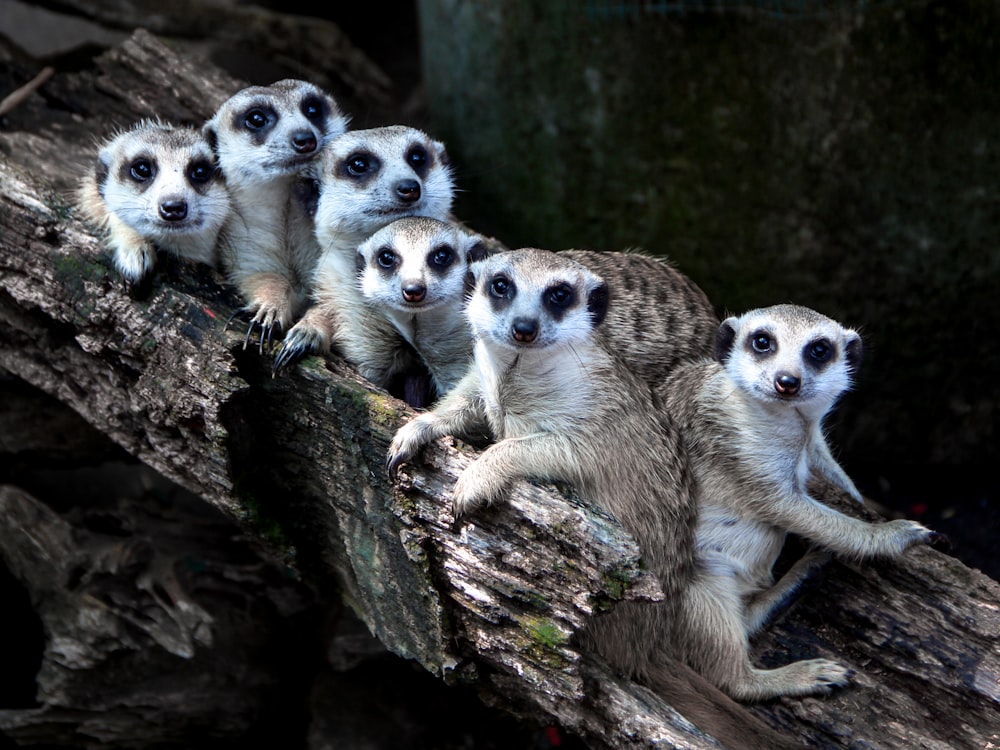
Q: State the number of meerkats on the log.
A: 6